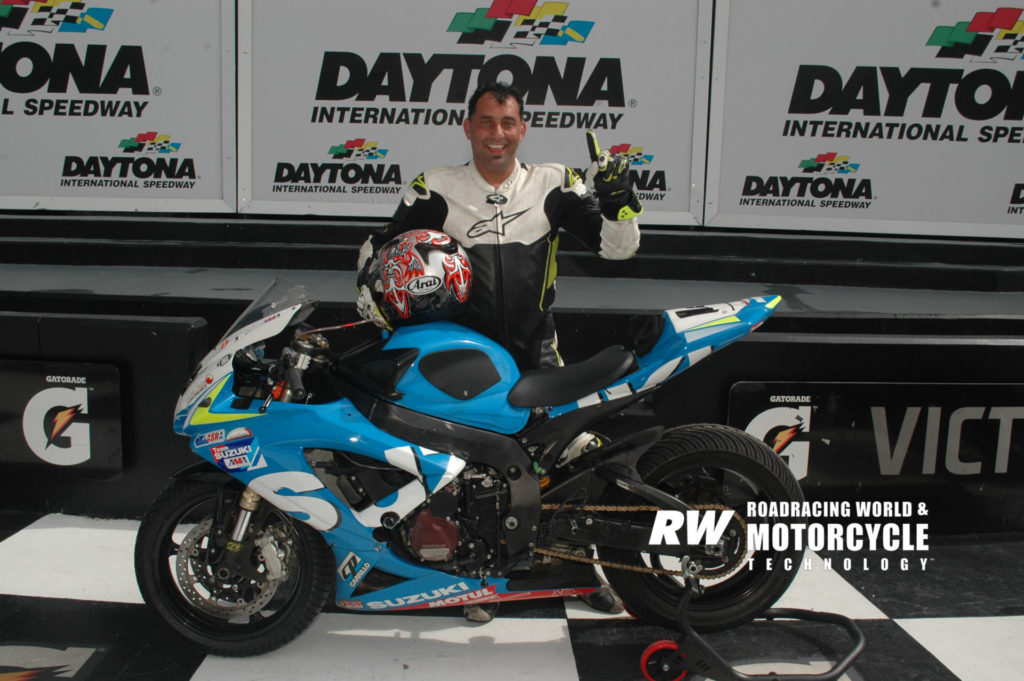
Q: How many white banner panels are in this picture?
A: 3